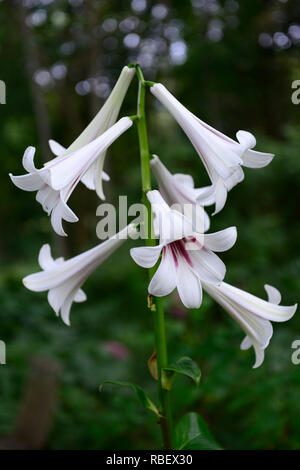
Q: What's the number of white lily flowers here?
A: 7